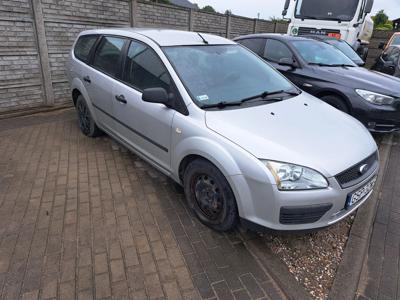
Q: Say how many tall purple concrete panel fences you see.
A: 0